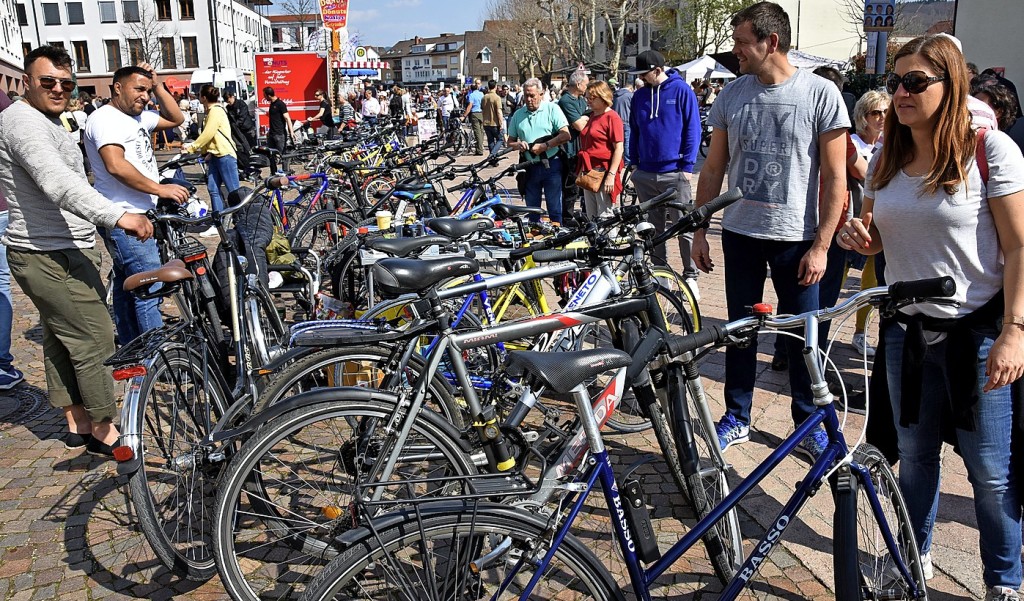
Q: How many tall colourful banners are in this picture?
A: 1